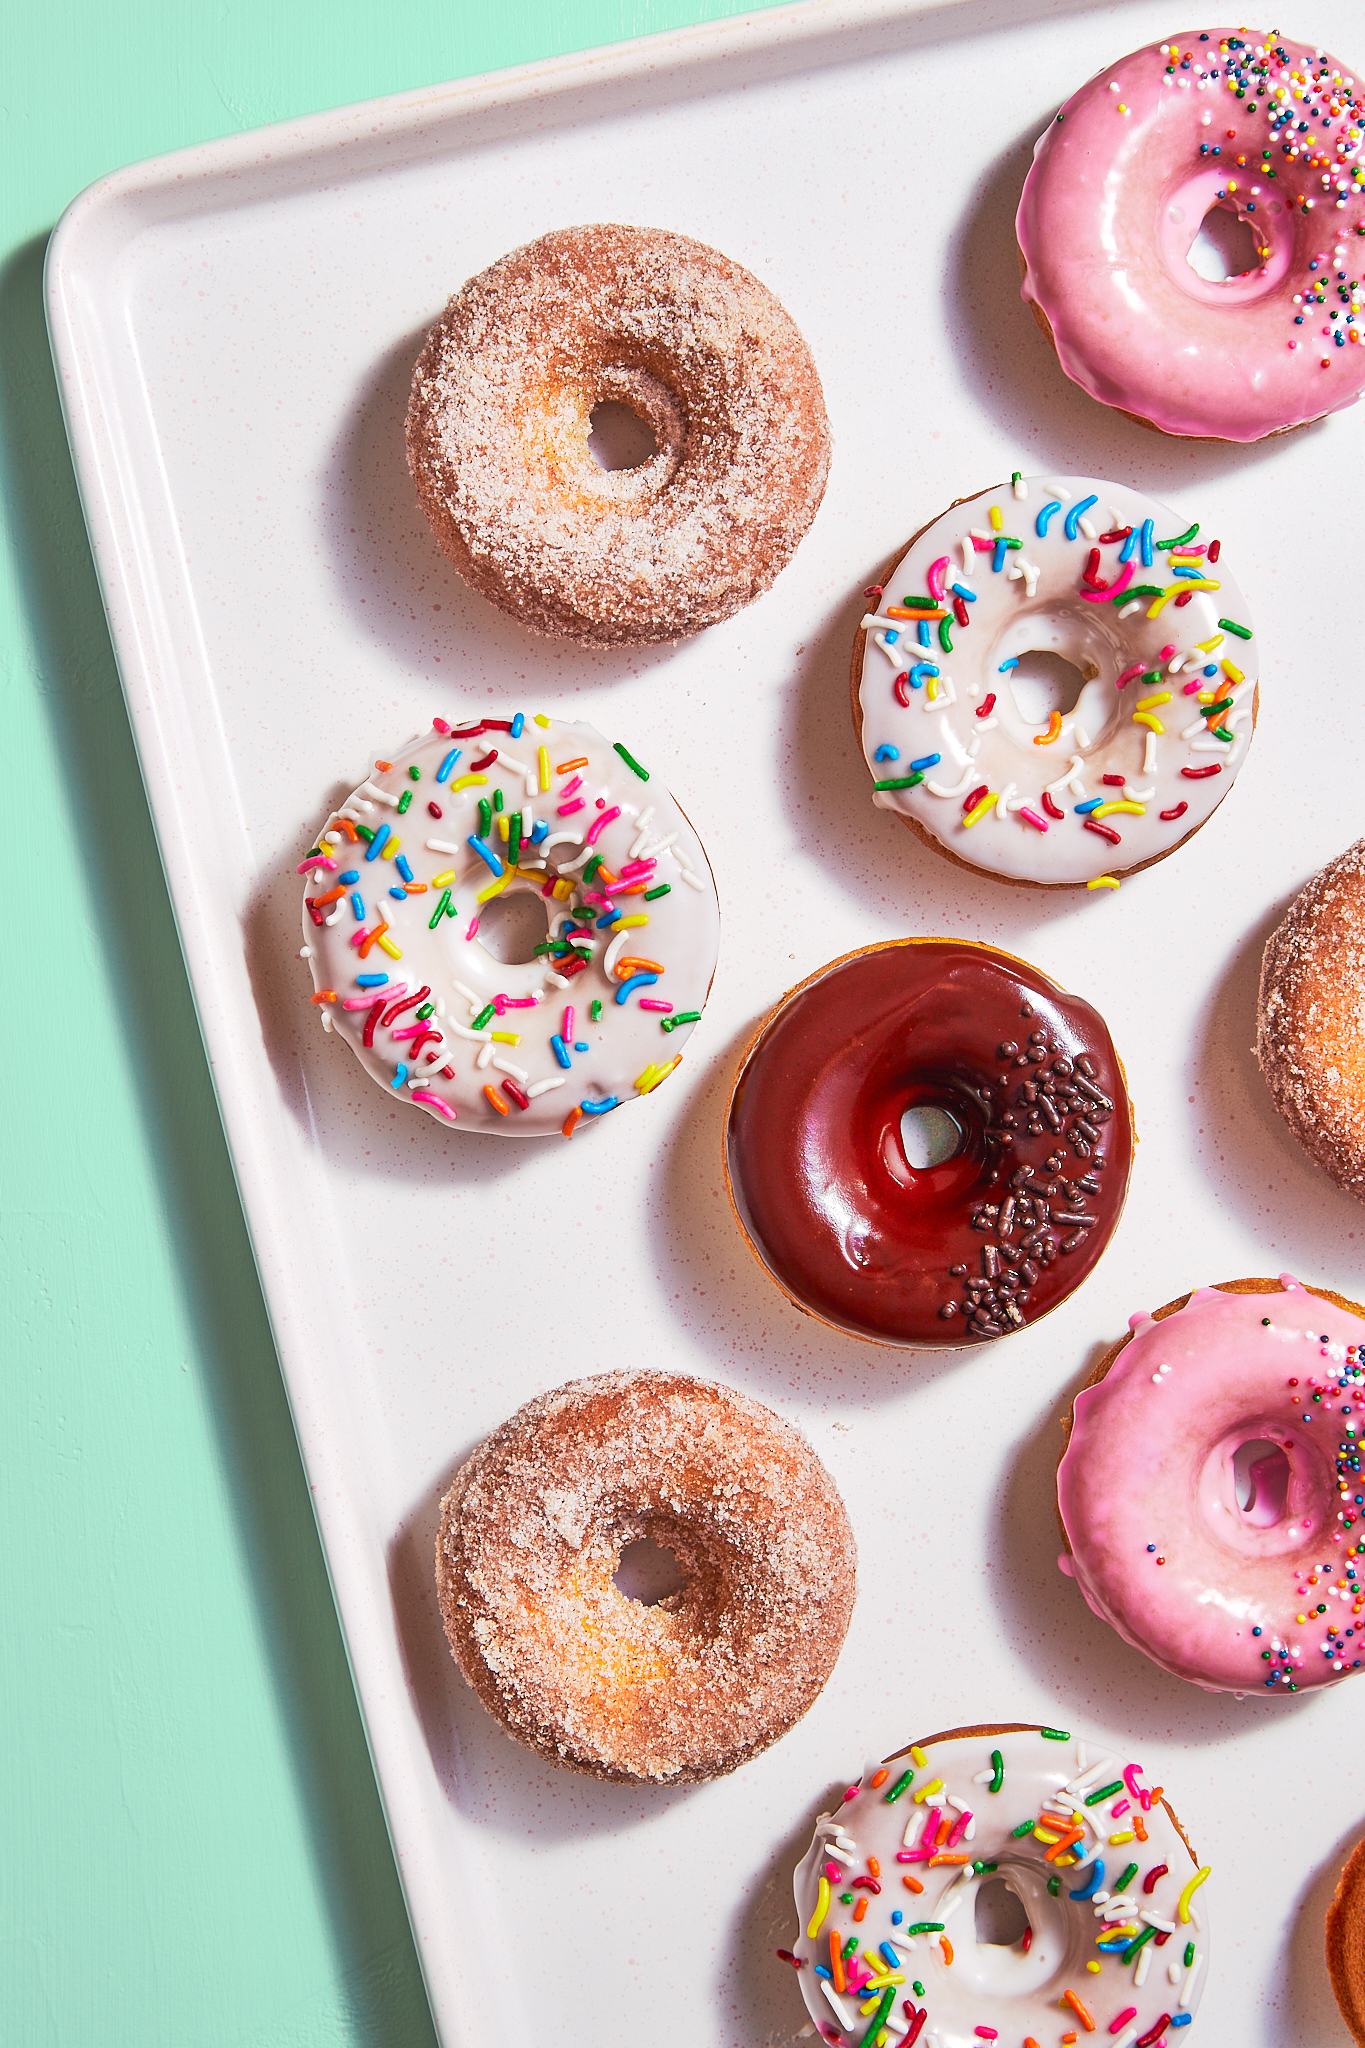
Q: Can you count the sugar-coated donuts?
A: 3